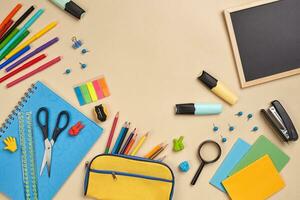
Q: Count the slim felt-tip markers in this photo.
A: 11